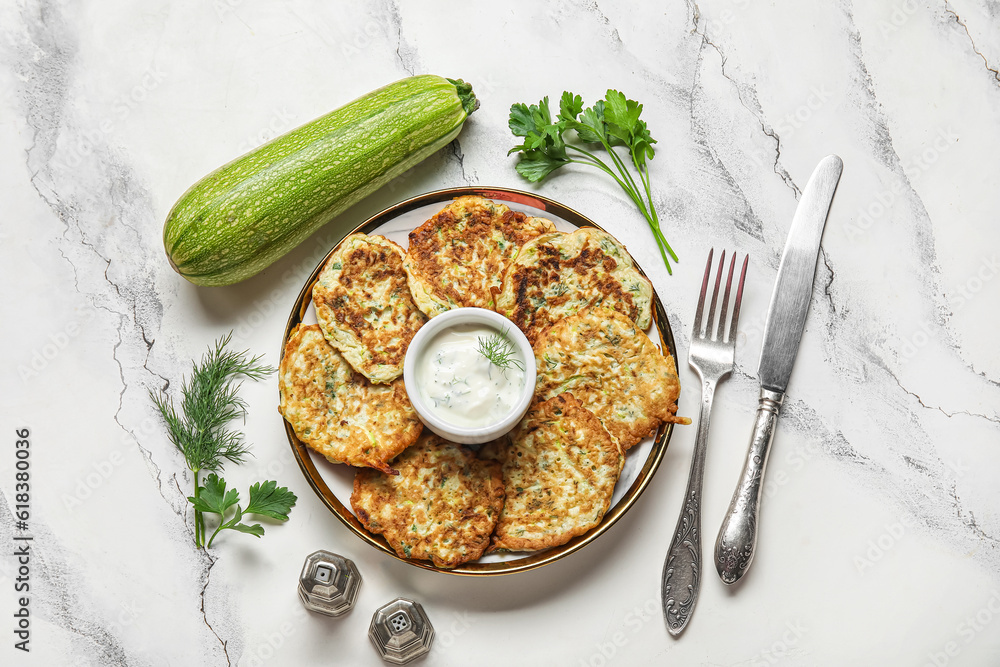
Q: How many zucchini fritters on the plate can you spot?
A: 7